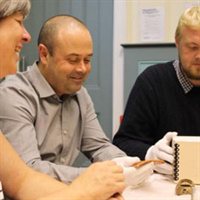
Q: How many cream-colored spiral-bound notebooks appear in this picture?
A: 1